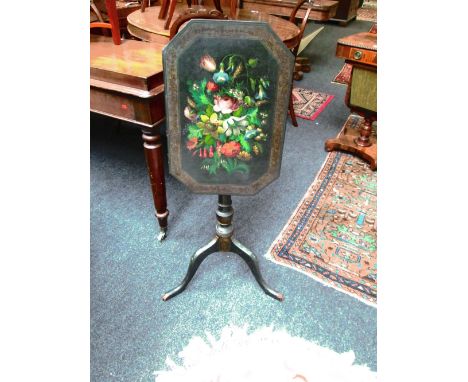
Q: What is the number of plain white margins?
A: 2